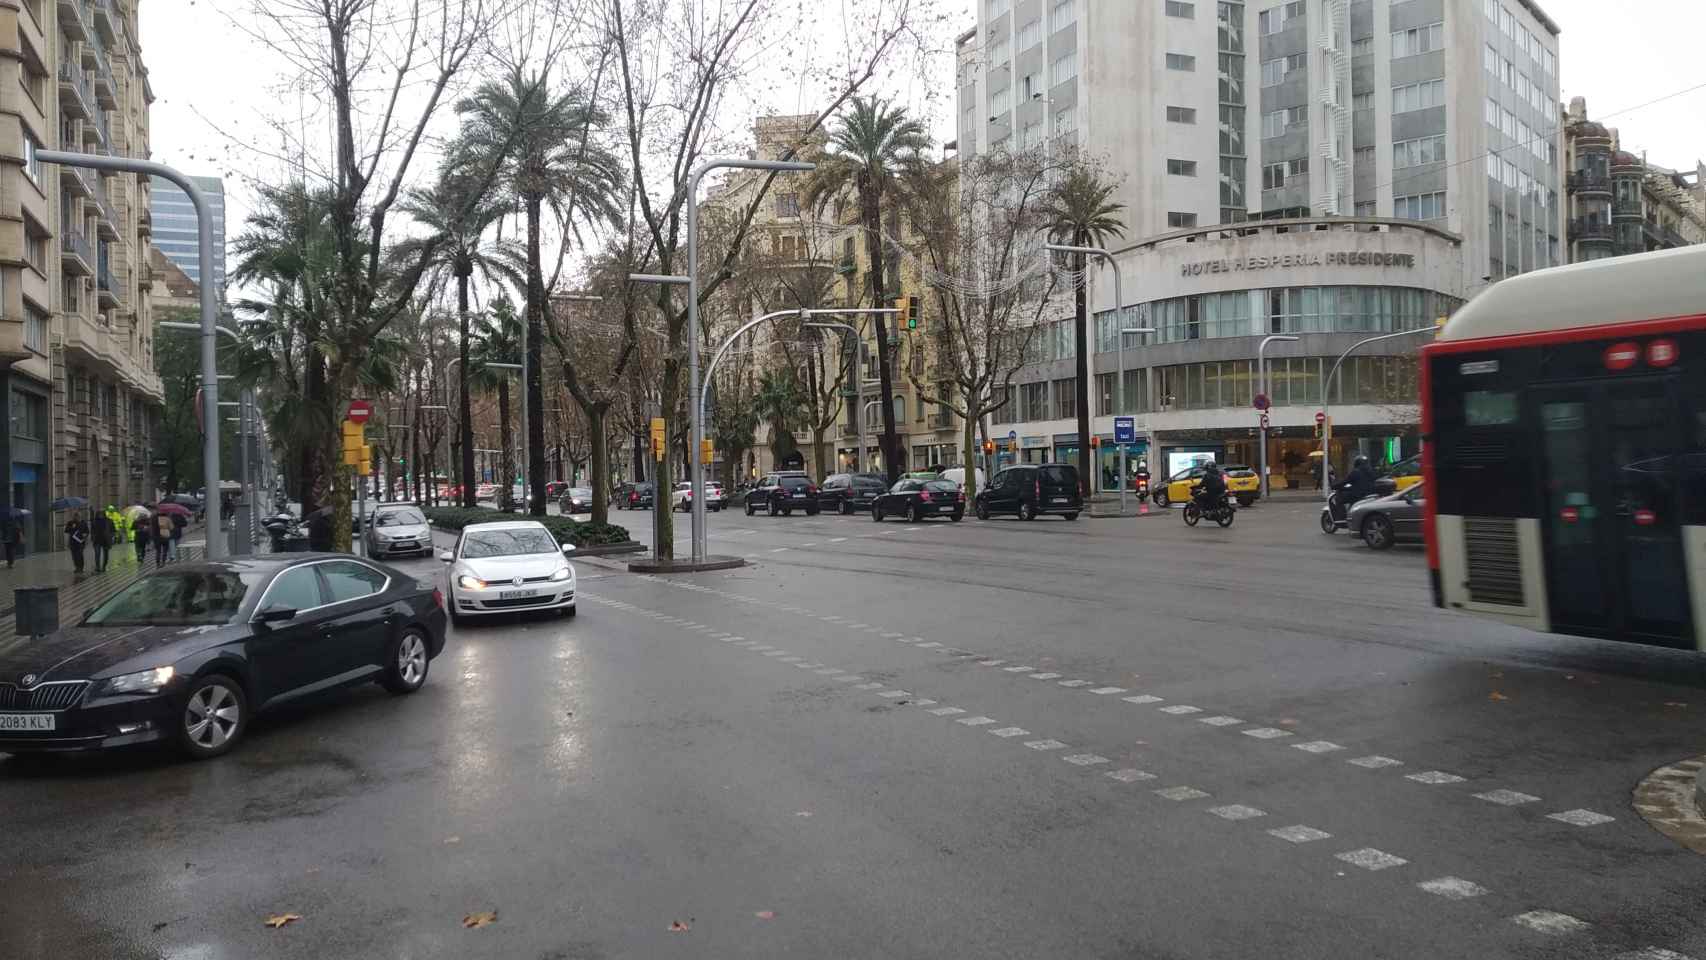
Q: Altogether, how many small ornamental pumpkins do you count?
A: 0